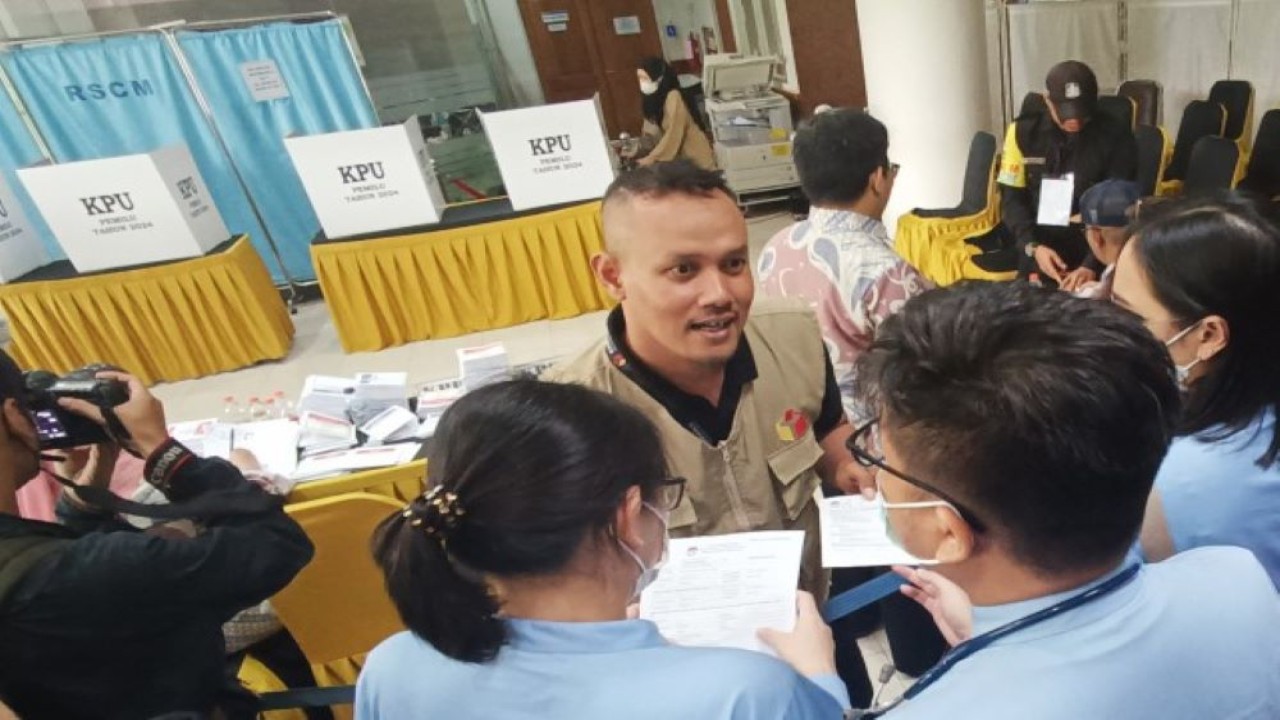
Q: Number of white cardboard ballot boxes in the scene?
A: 4